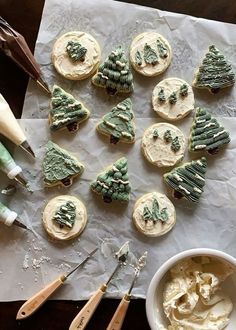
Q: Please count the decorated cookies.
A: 14